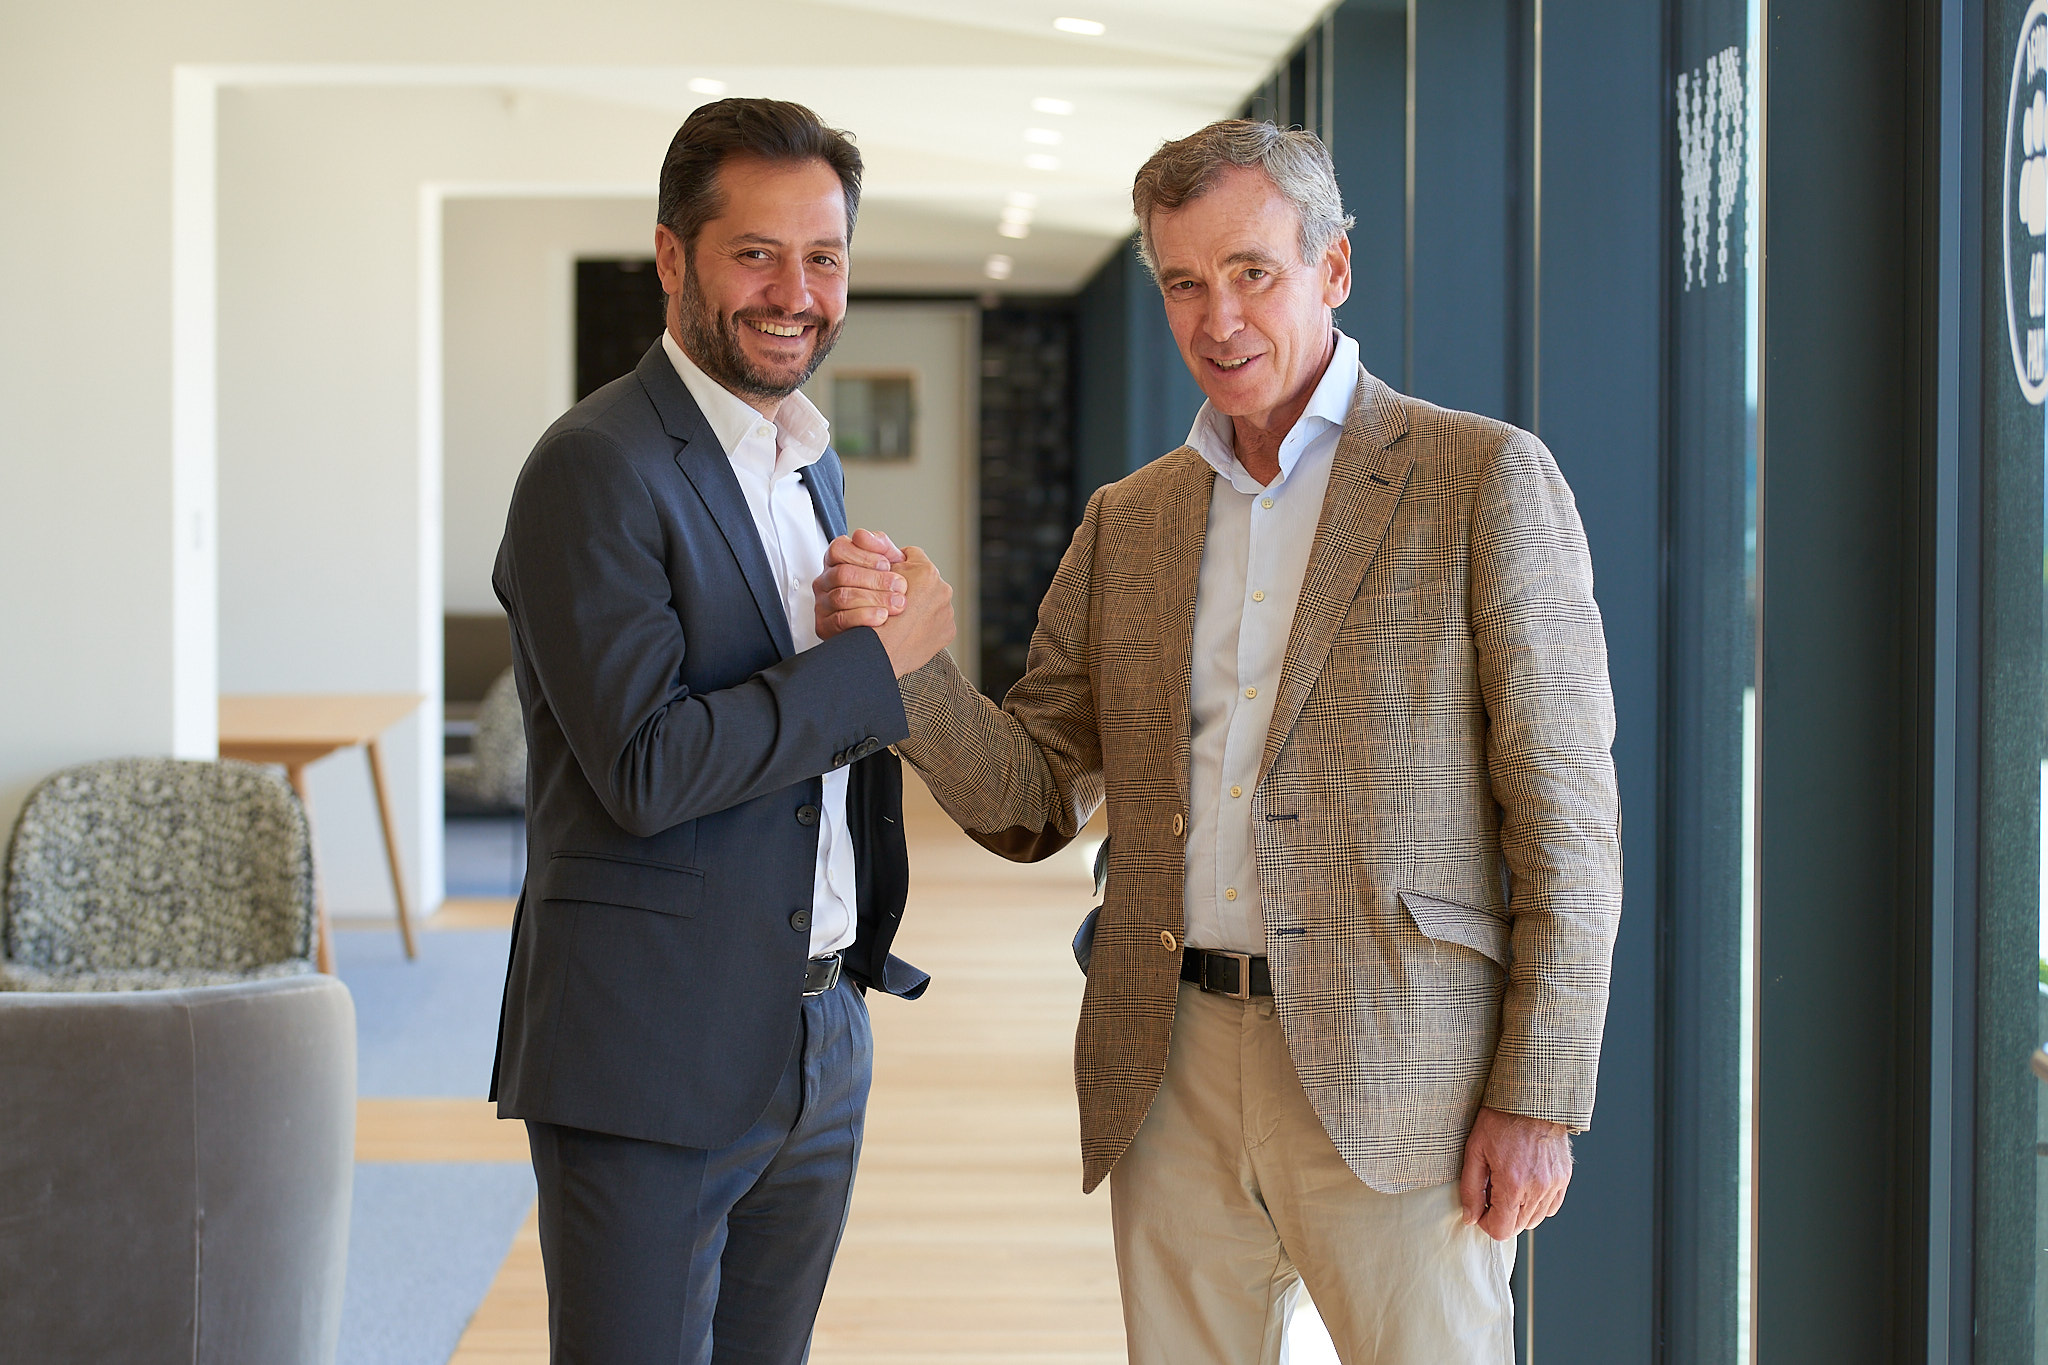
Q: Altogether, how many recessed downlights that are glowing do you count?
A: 9